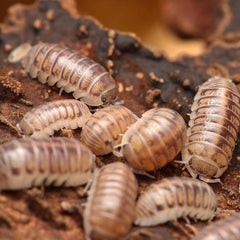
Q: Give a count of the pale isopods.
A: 9